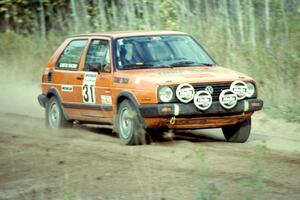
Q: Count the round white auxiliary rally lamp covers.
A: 4